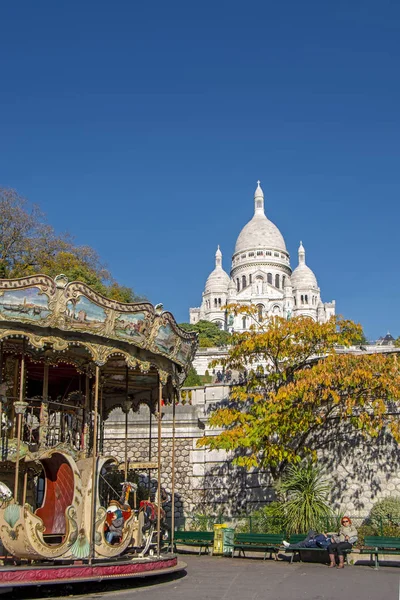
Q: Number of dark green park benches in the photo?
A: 4